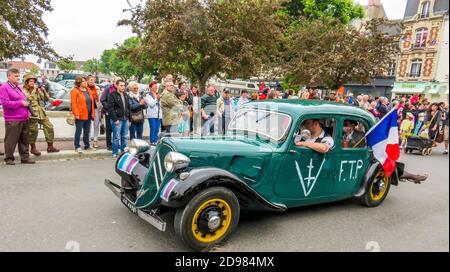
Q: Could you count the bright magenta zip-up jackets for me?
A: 1